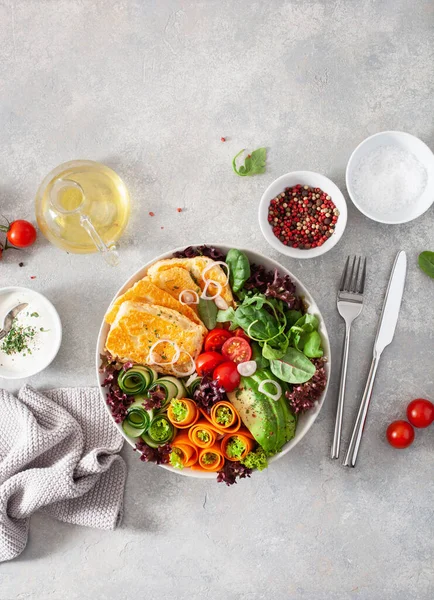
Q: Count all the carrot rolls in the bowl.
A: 6